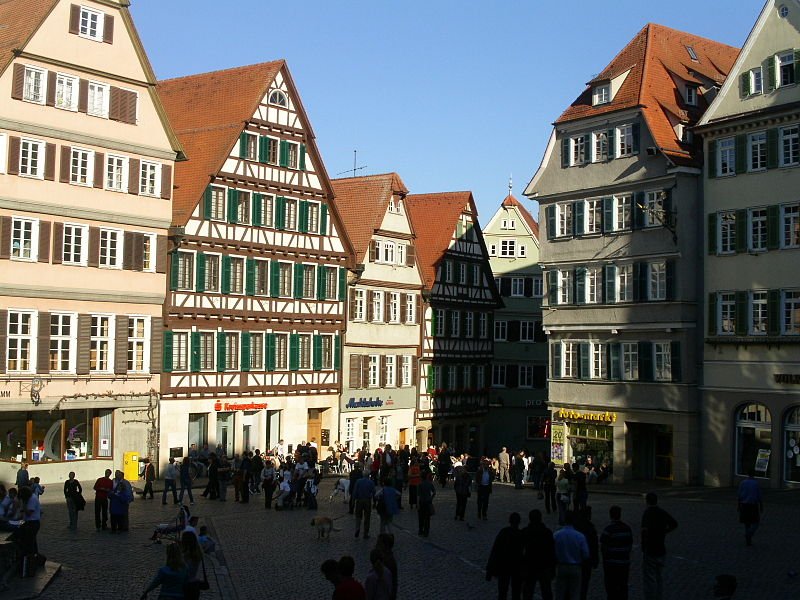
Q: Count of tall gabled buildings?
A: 7